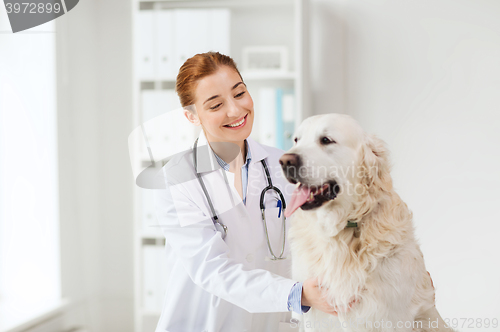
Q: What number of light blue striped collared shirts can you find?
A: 1